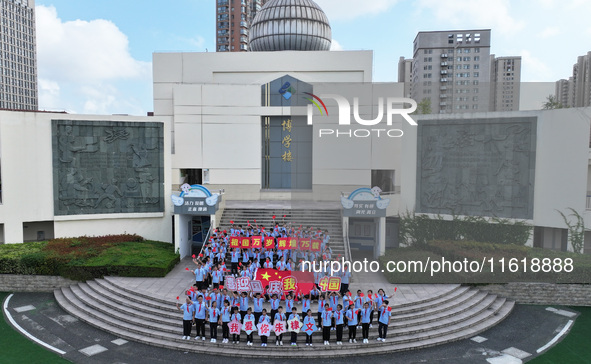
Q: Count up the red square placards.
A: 8